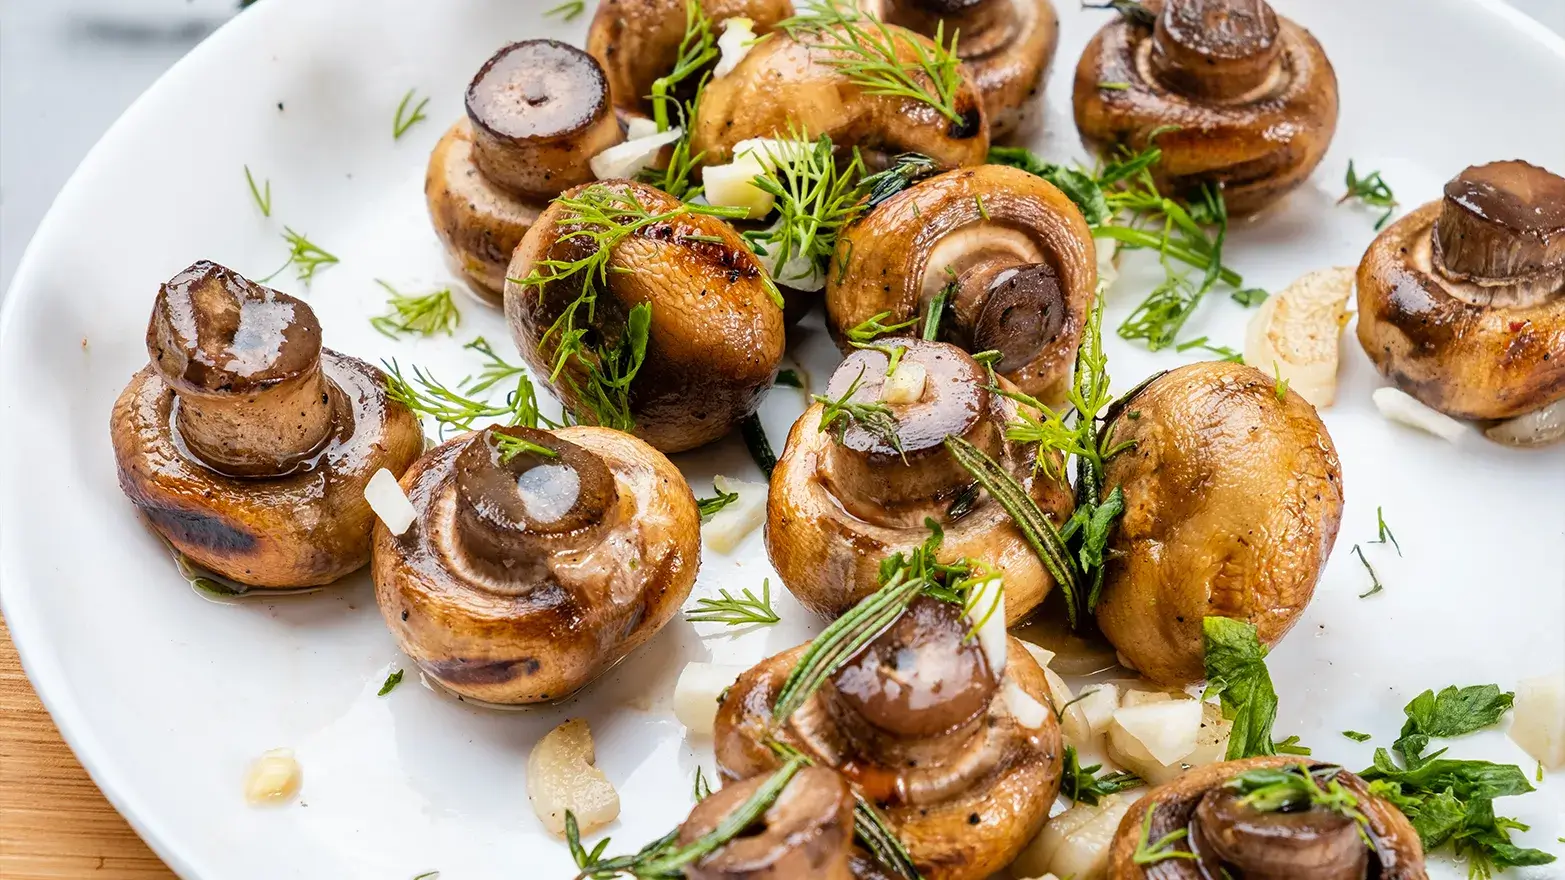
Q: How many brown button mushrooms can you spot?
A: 15